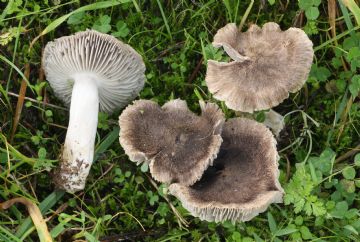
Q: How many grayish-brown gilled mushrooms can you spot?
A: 4